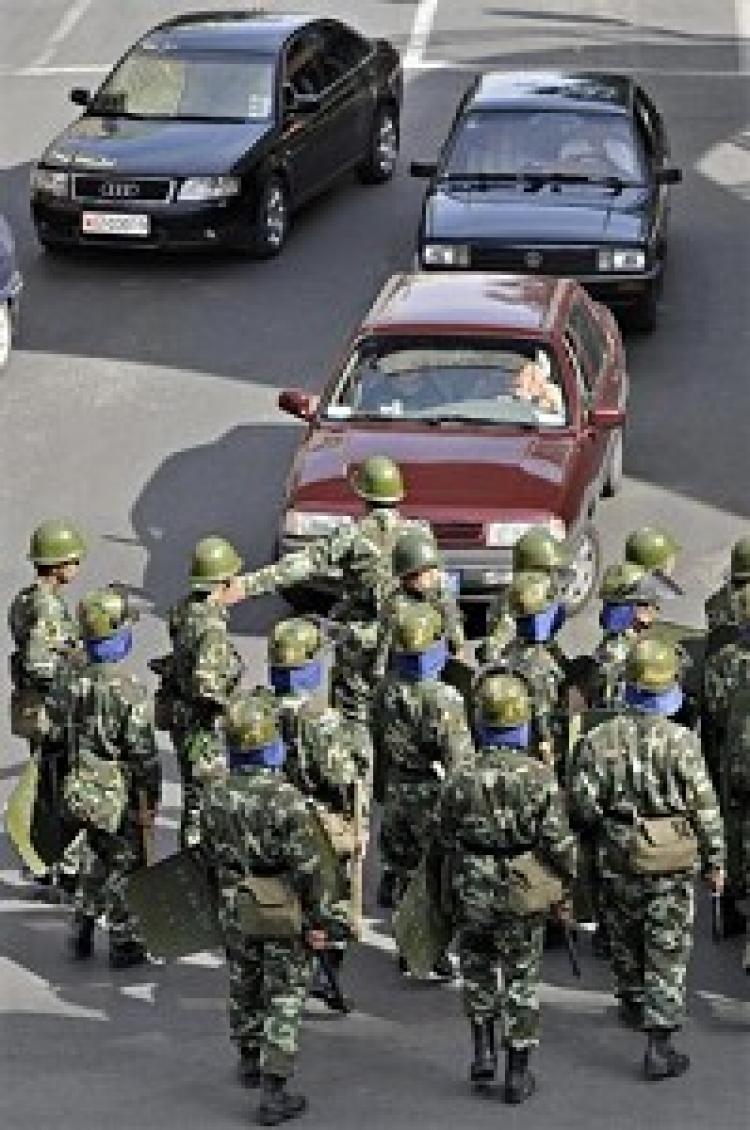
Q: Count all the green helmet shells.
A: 15